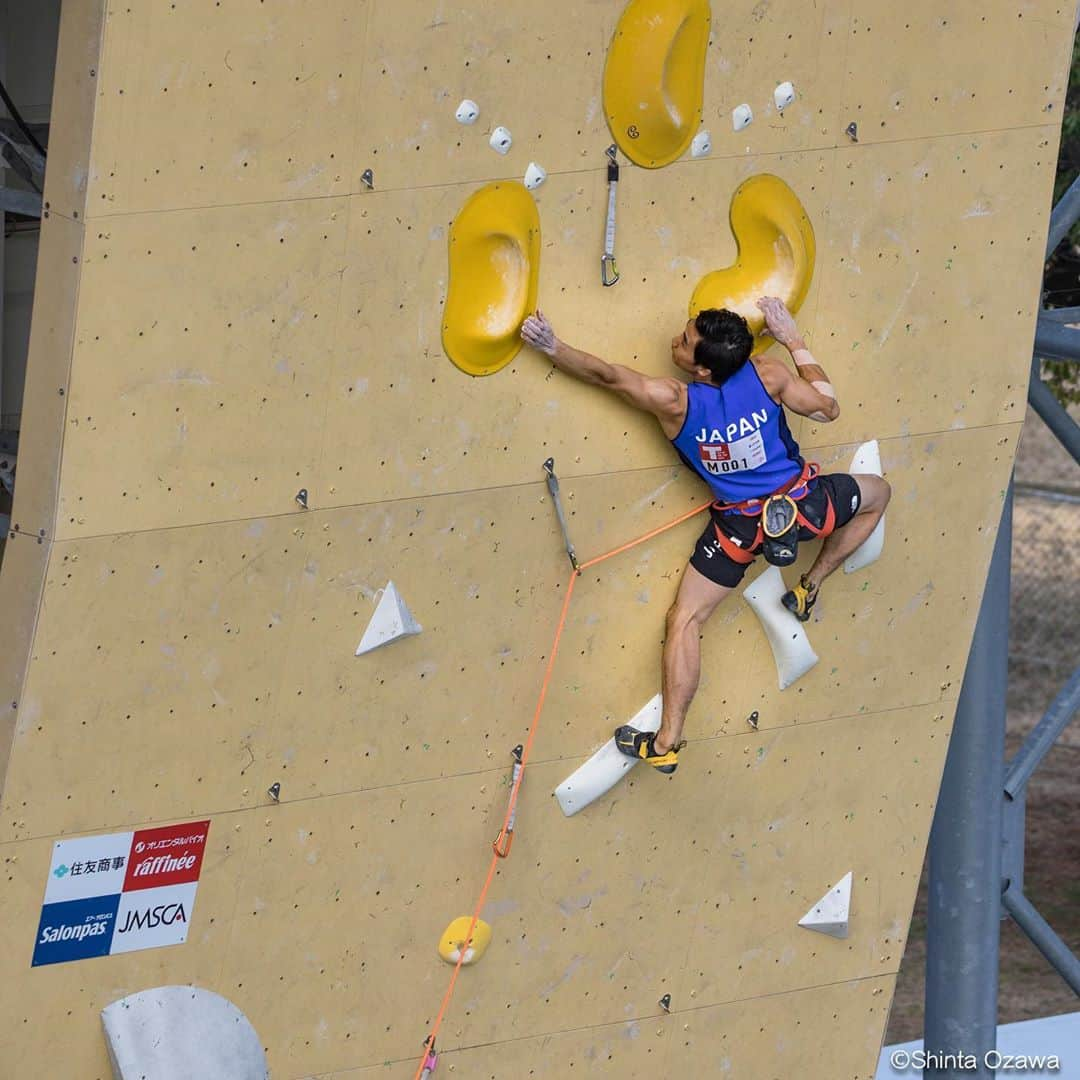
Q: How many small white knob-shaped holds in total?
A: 6